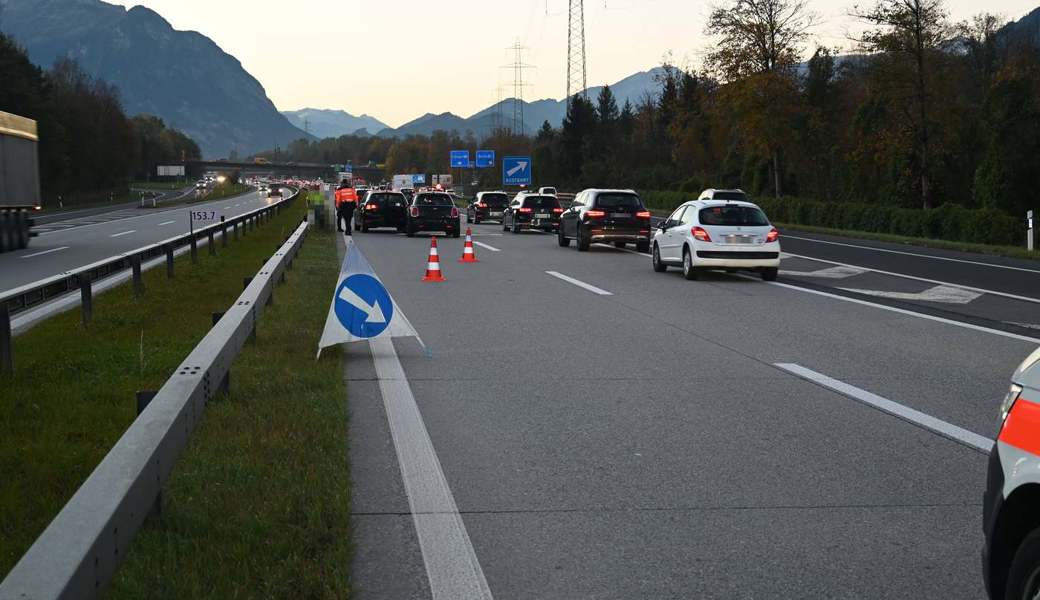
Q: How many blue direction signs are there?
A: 4